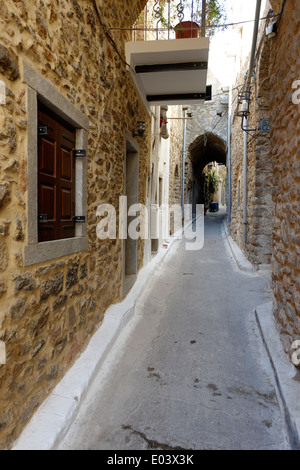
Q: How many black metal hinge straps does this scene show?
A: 4